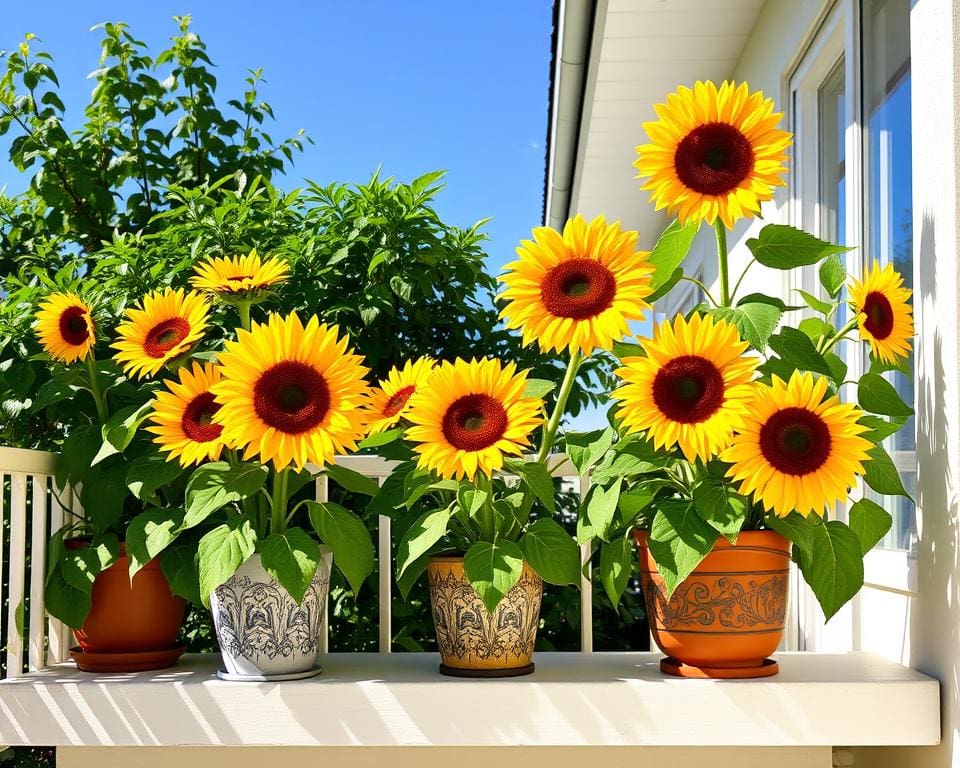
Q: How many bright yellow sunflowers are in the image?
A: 12